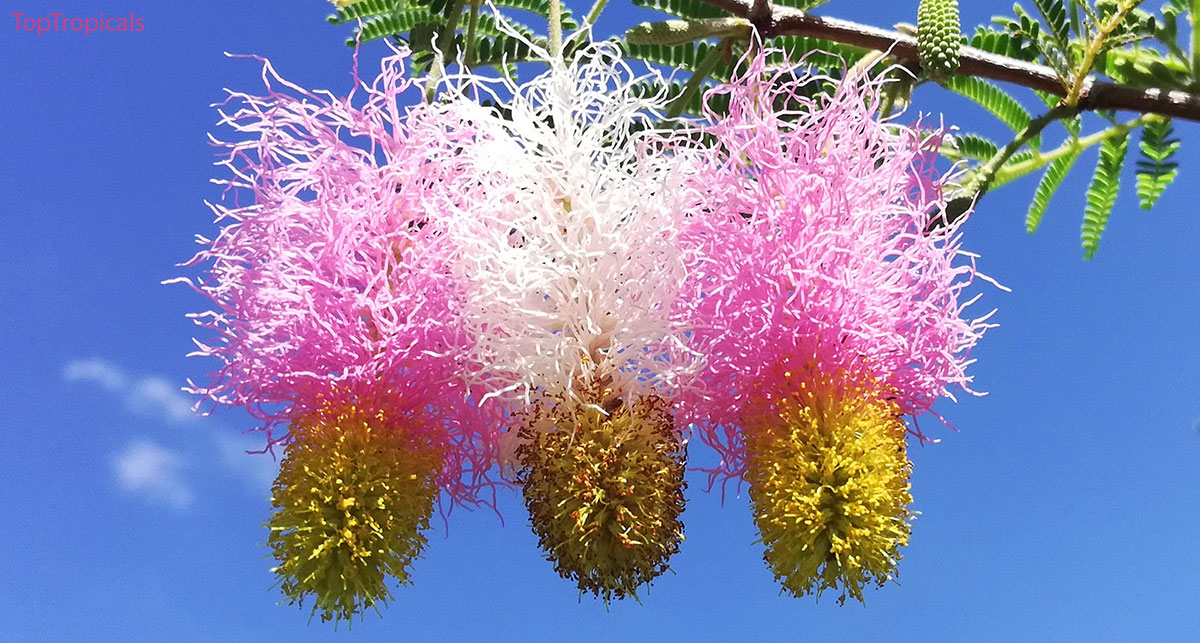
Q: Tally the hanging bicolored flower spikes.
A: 3